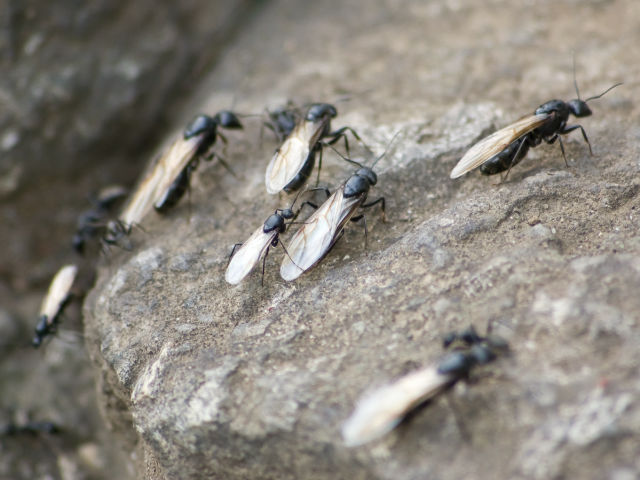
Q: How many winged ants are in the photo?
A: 7